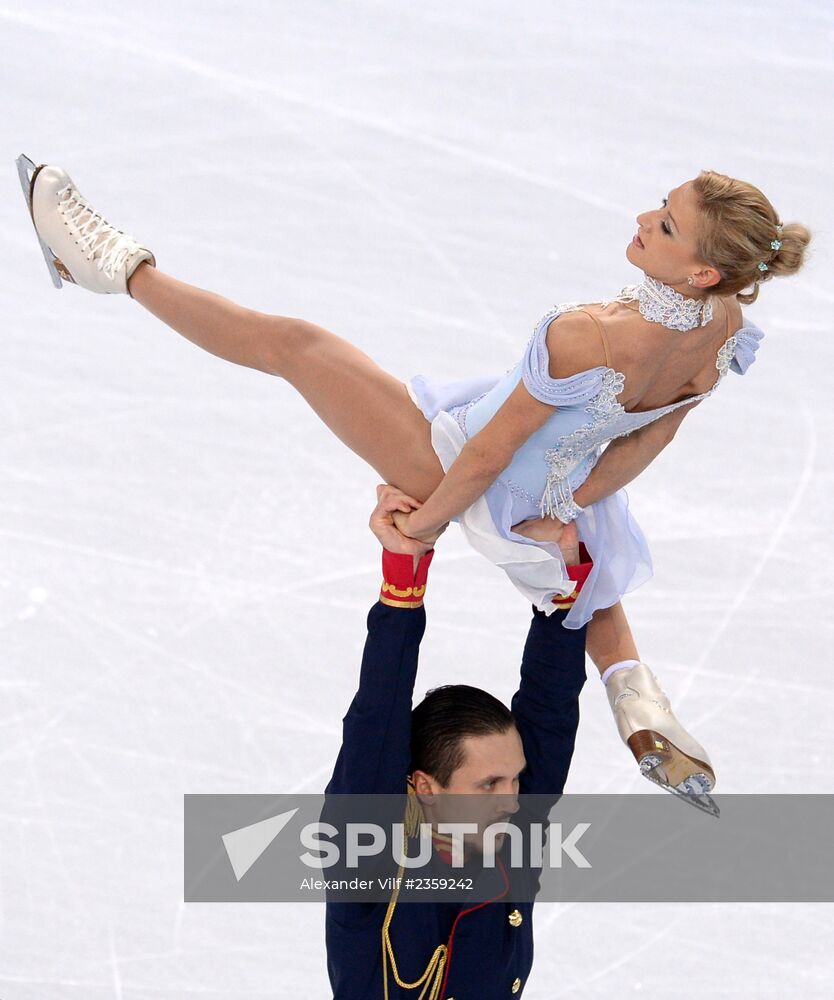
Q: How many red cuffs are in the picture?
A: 2